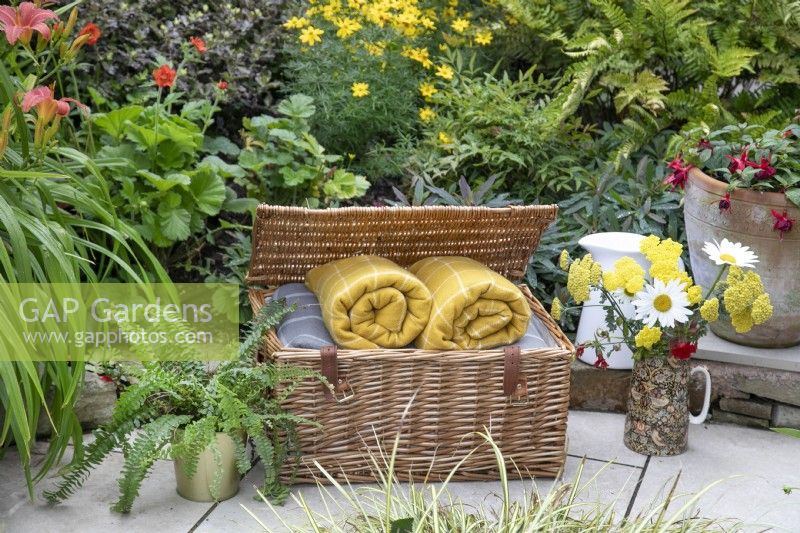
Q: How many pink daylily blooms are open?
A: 2